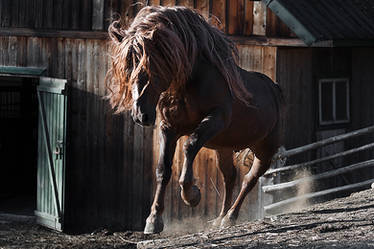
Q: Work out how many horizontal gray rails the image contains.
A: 4